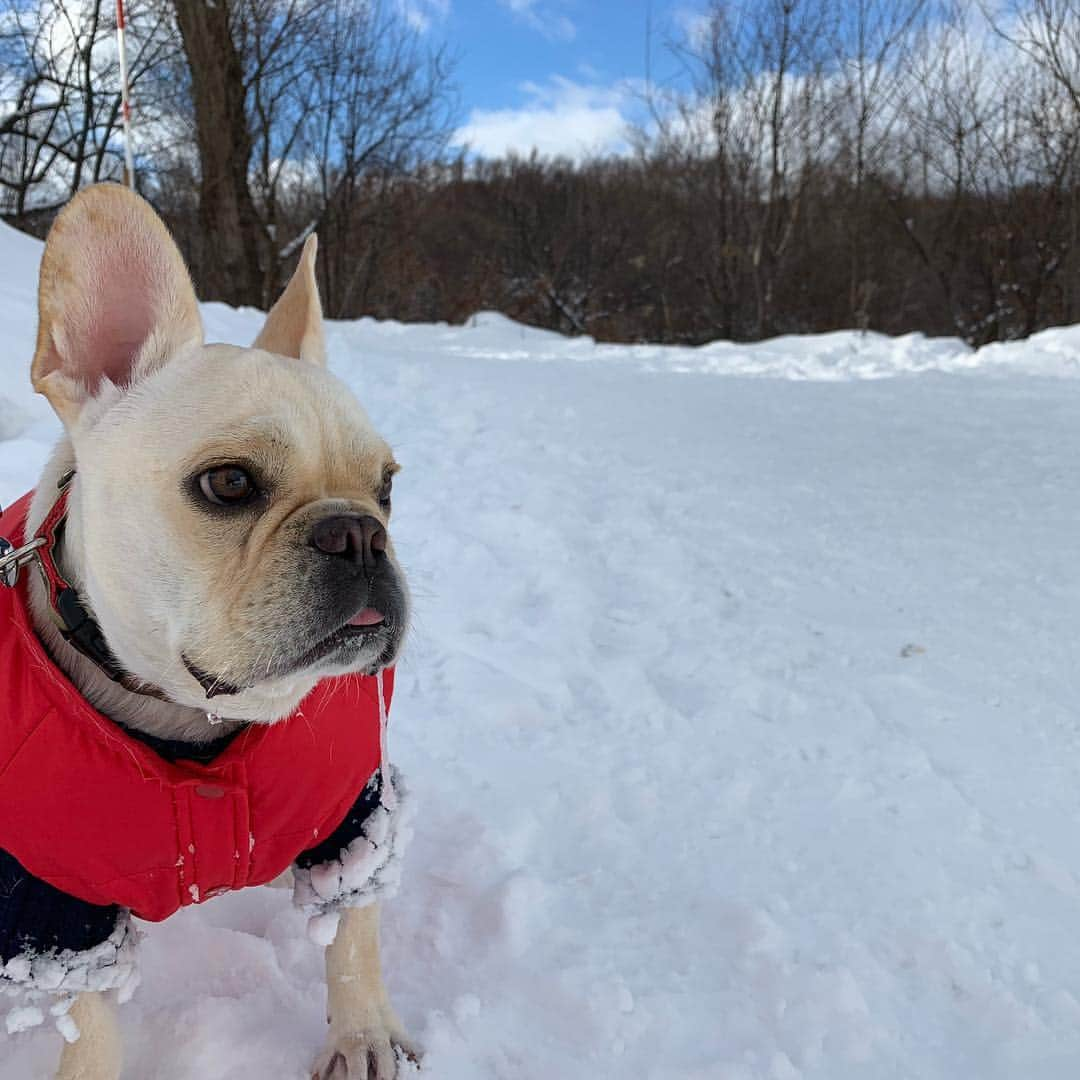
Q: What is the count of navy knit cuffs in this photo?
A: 2